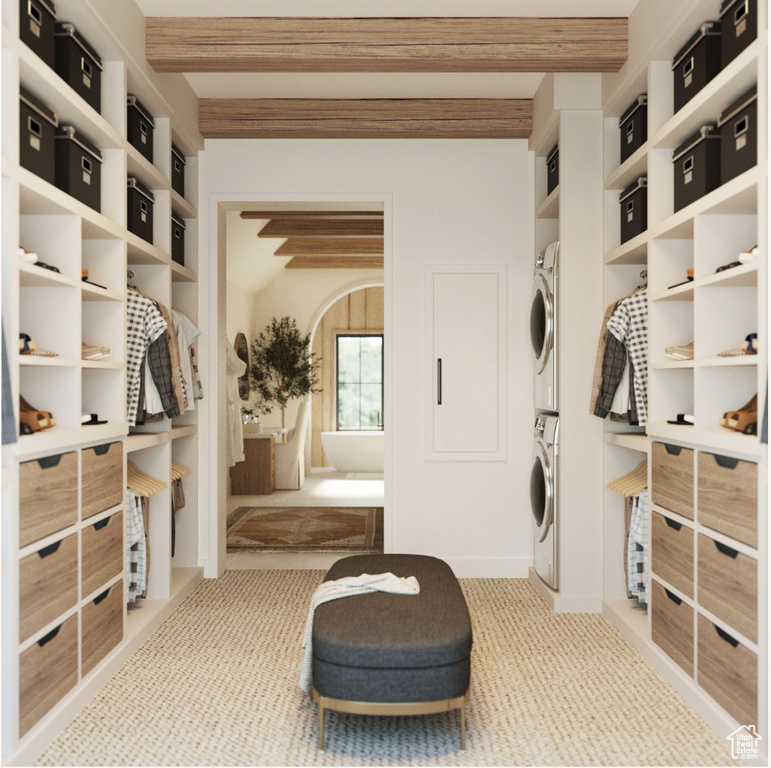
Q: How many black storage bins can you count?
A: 15